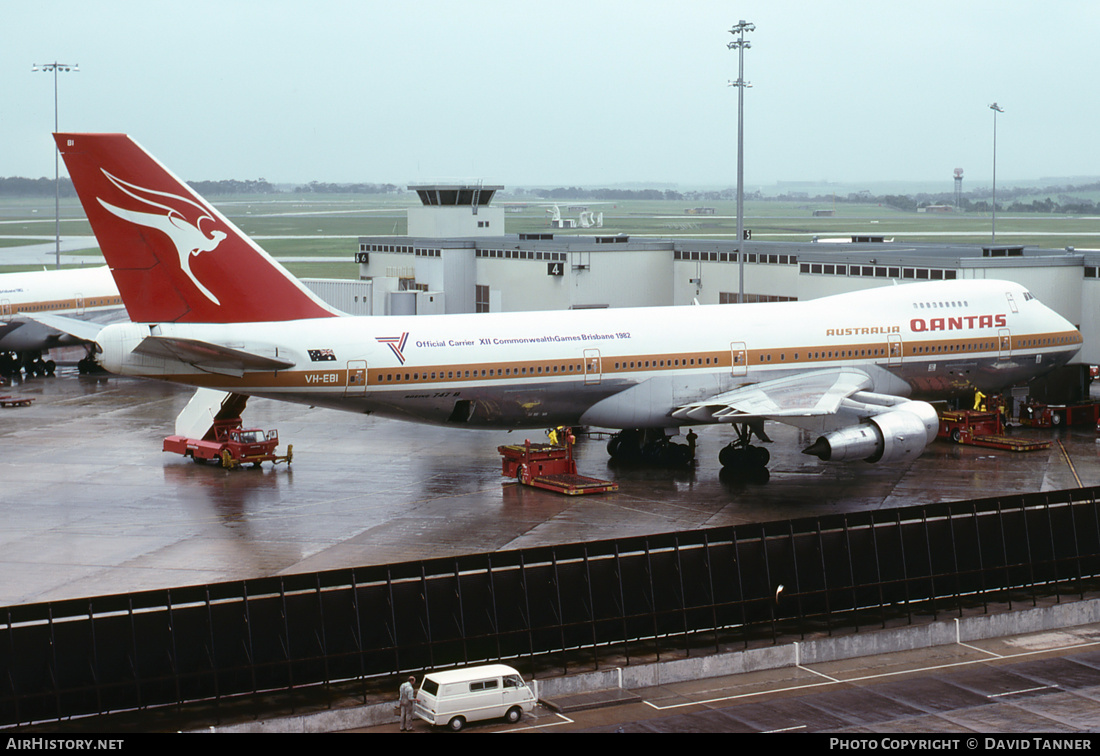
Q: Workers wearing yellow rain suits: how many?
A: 2